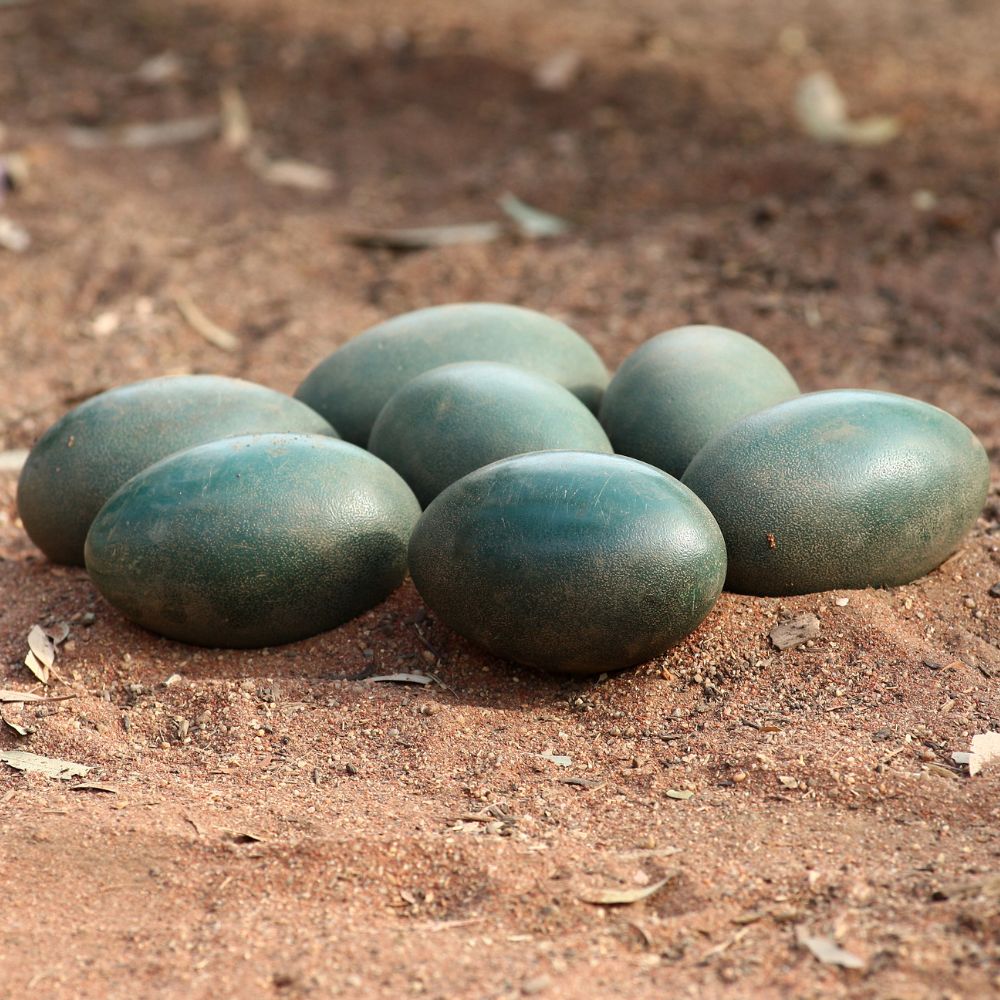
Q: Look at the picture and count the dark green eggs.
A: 7